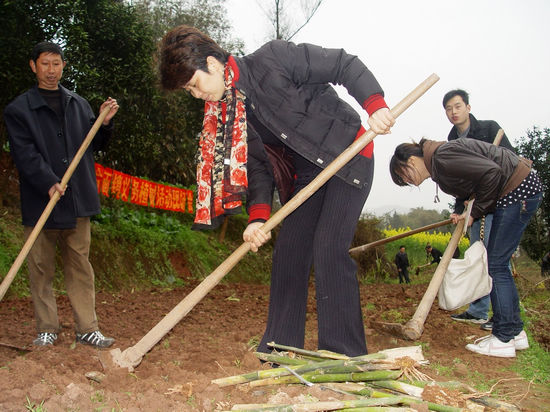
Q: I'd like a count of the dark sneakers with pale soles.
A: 2